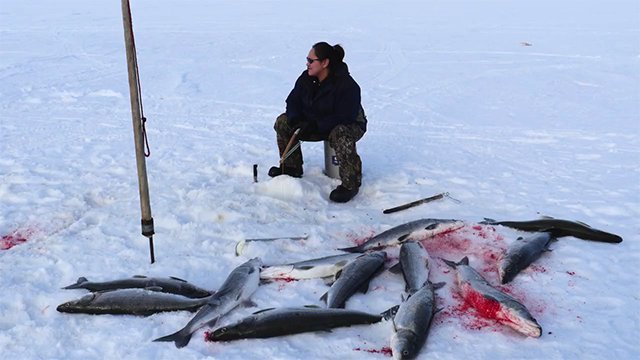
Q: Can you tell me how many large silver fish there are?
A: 12